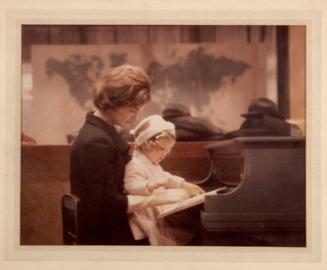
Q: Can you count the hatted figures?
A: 3